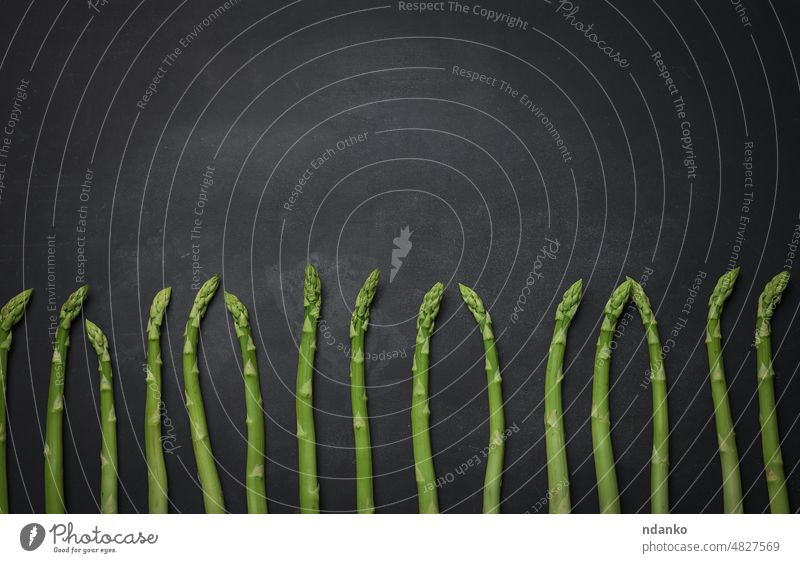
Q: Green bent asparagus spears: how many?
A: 15